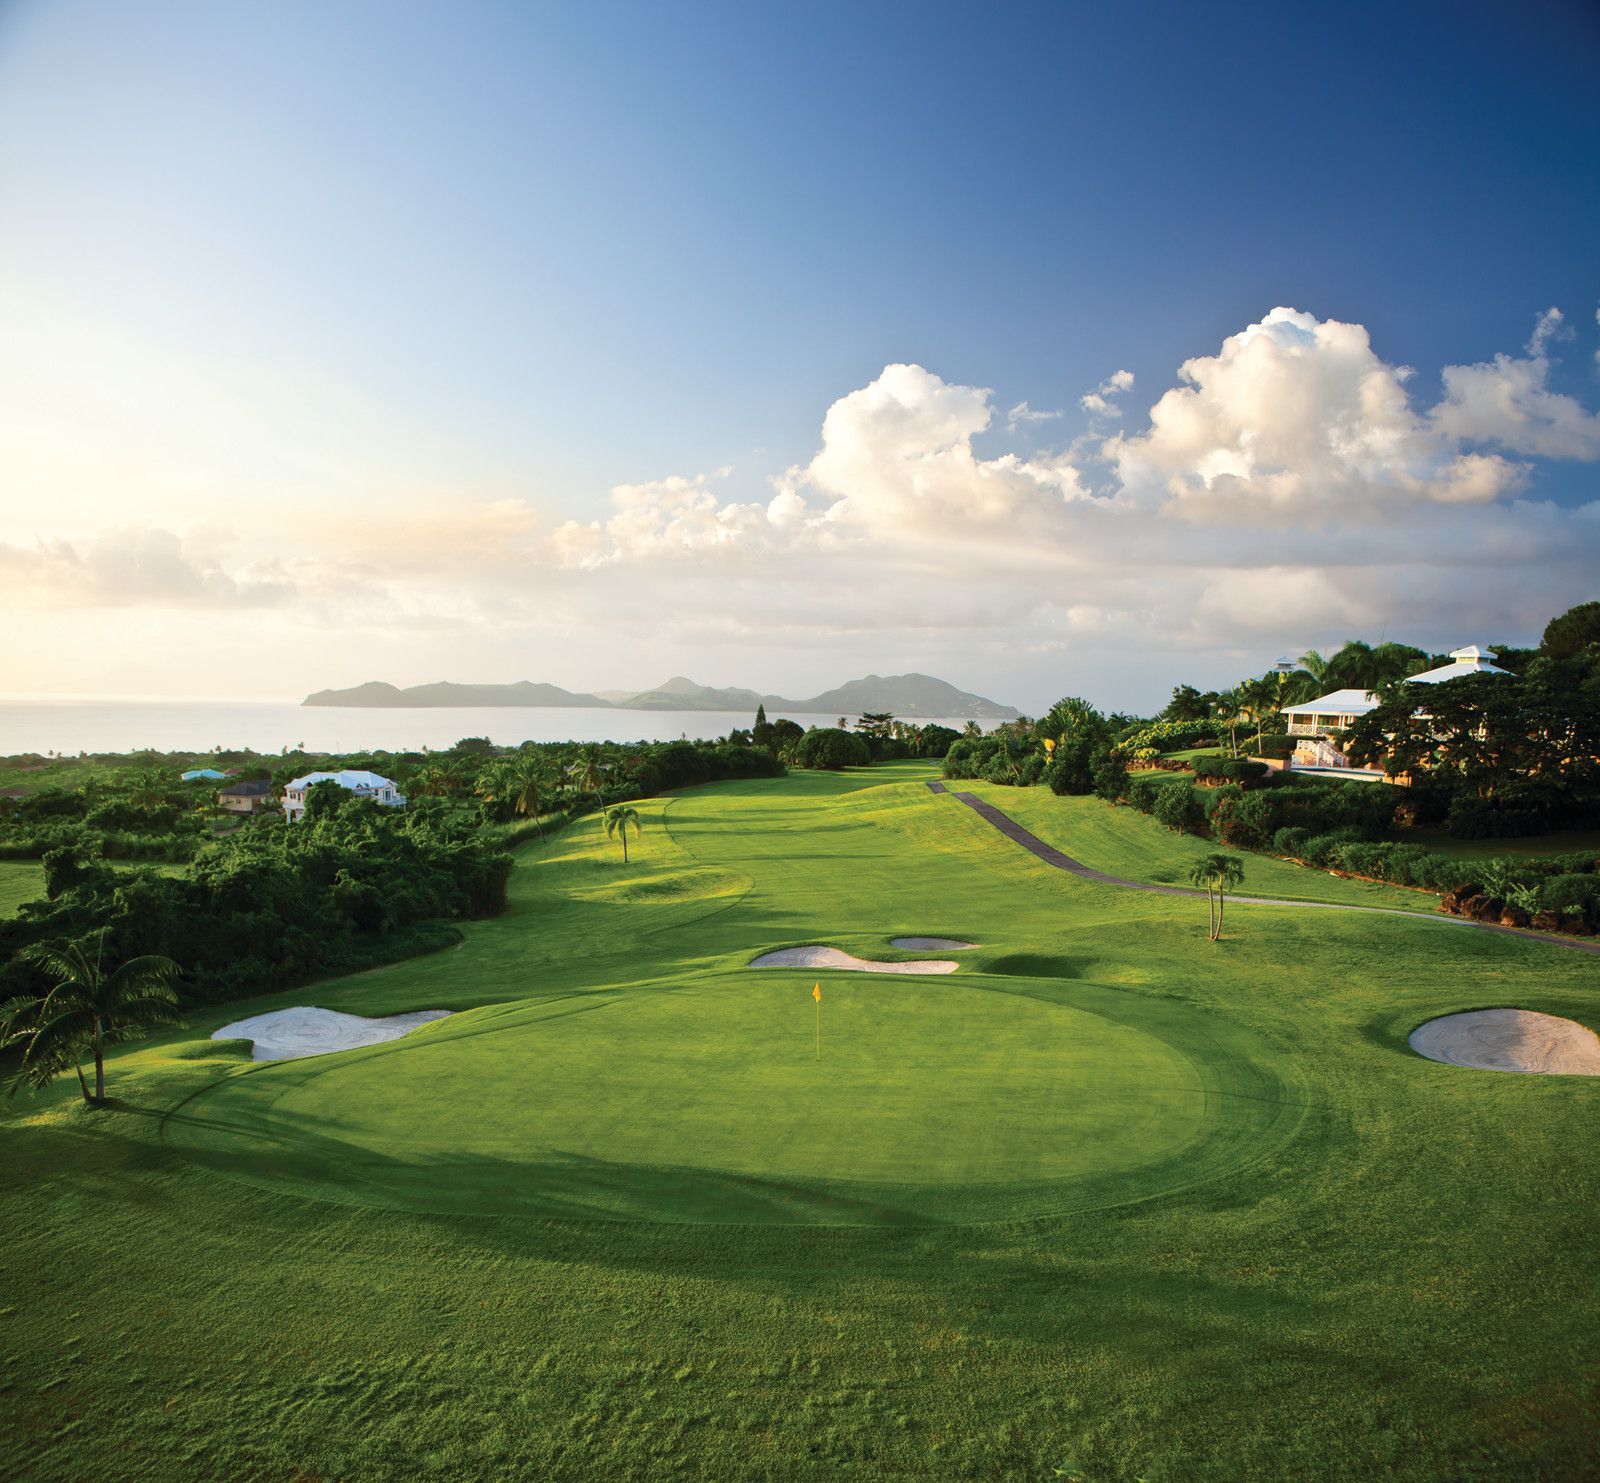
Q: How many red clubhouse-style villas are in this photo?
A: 0